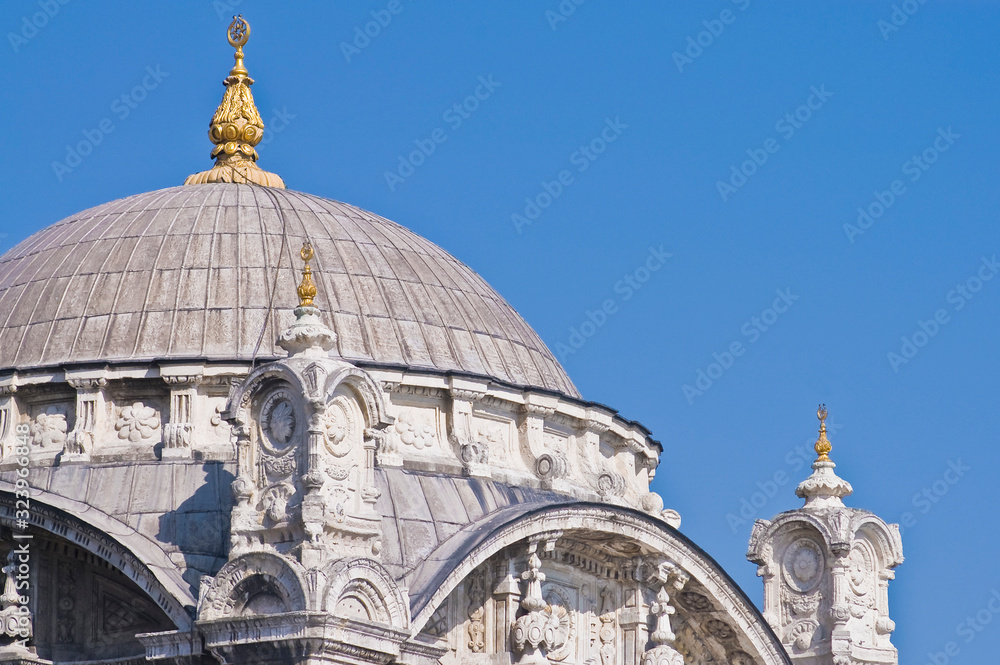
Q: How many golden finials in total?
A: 3